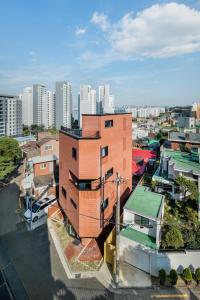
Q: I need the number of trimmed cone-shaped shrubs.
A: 4